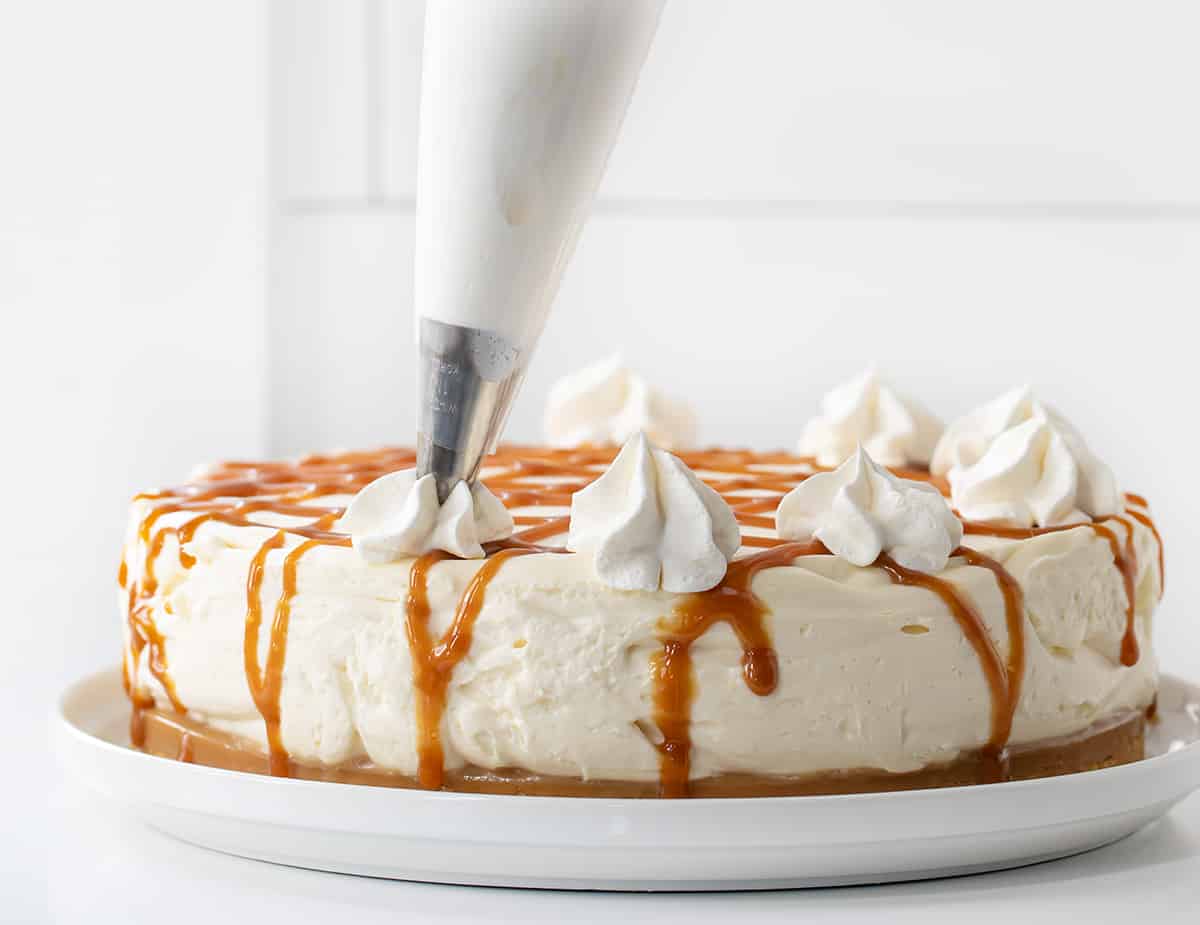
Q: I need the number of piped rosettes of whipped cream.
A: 7